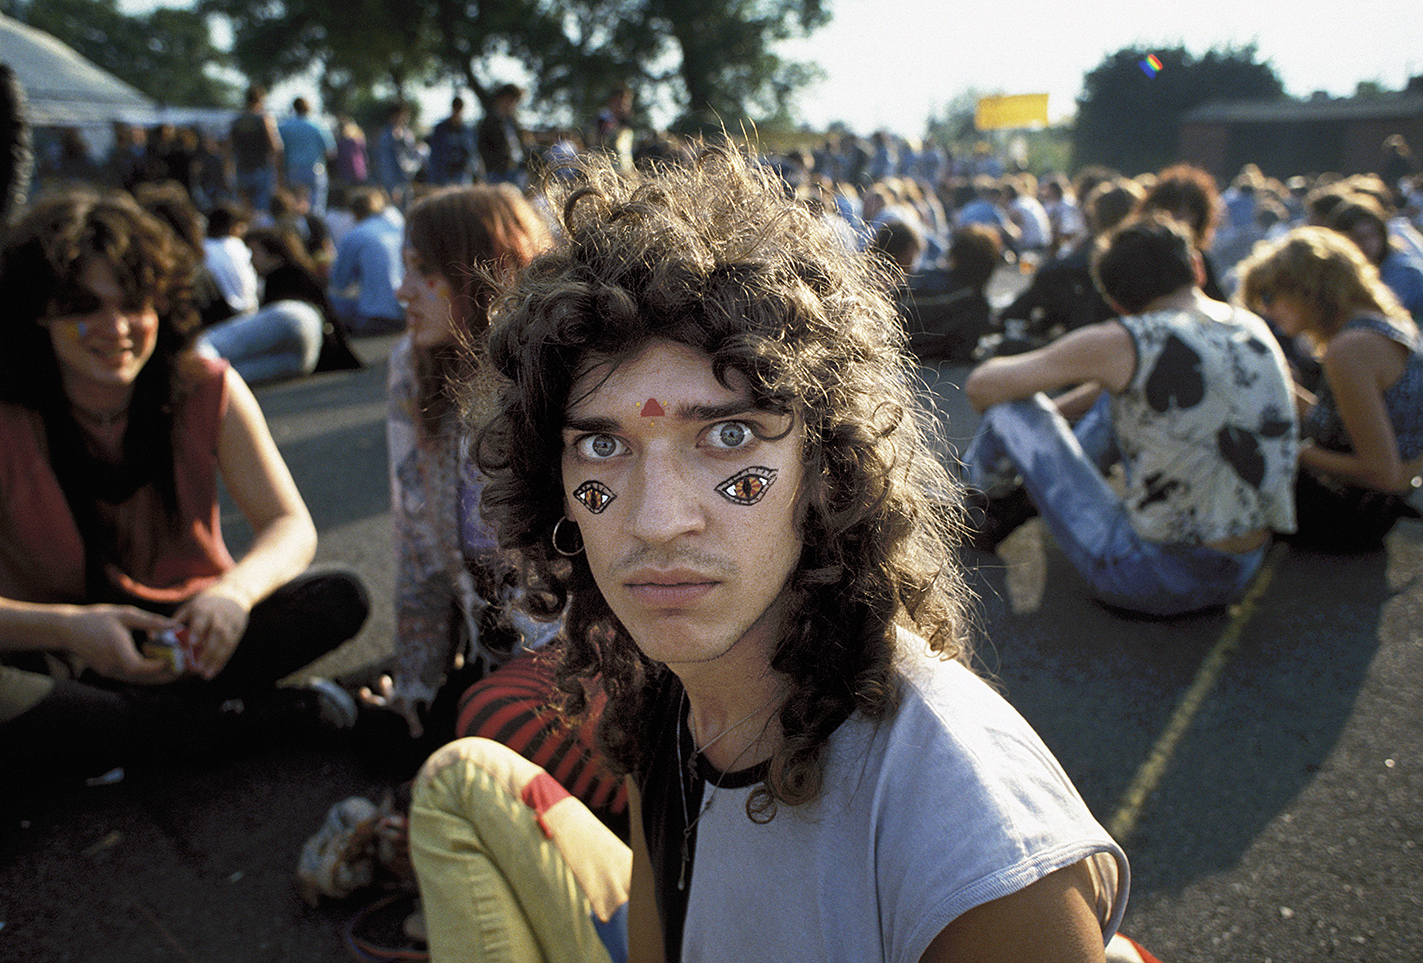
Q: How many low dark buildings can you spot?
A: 1